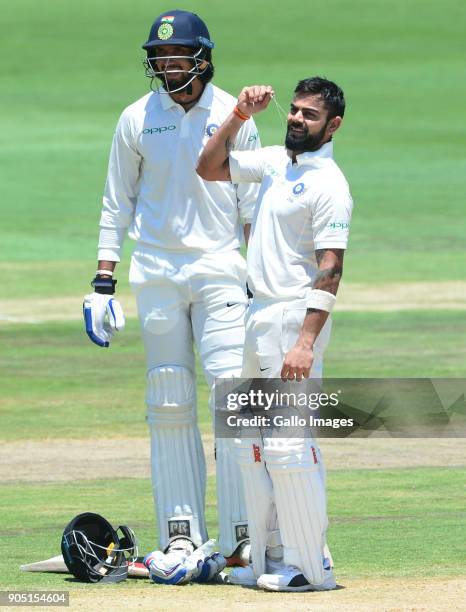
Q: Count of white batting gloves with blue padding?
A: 3